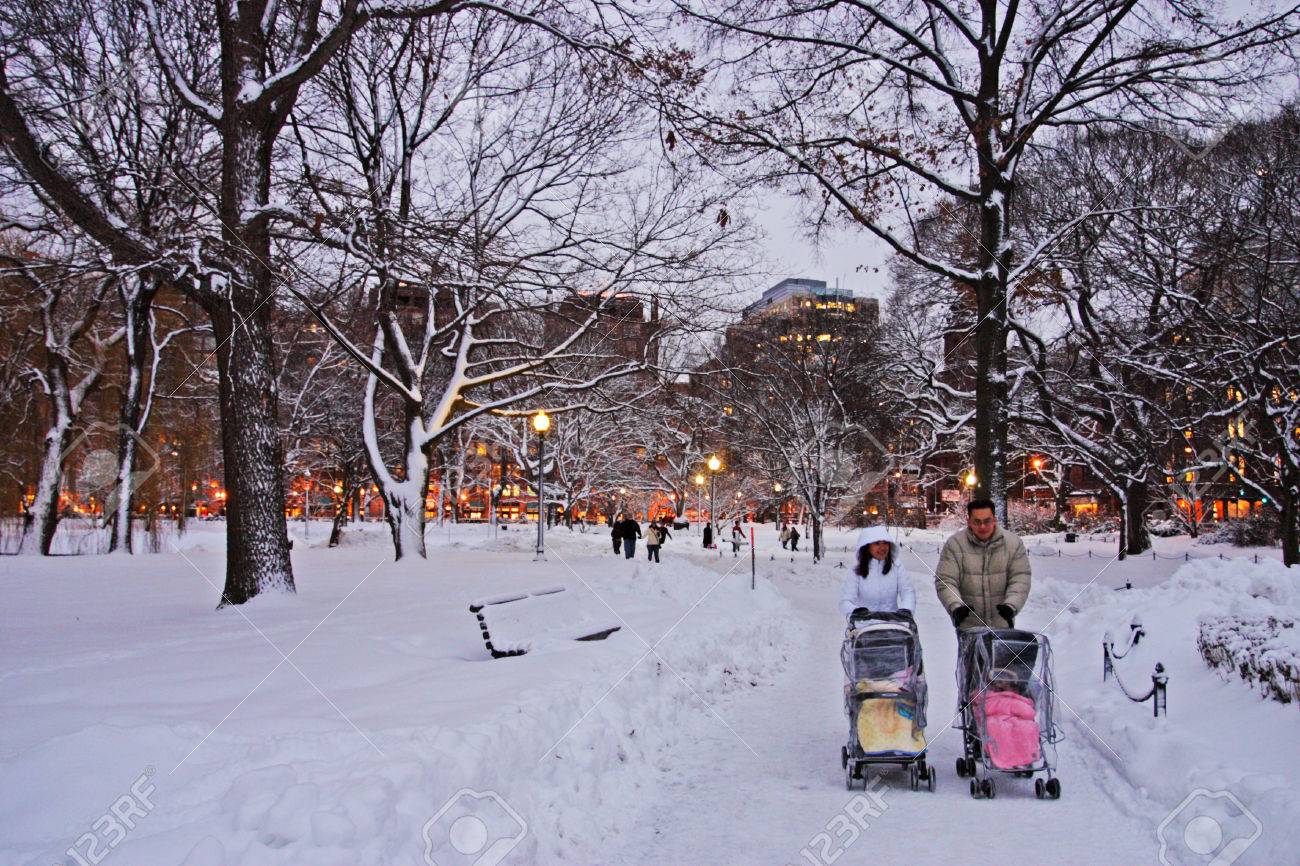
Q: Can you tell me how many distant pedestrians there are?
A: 8